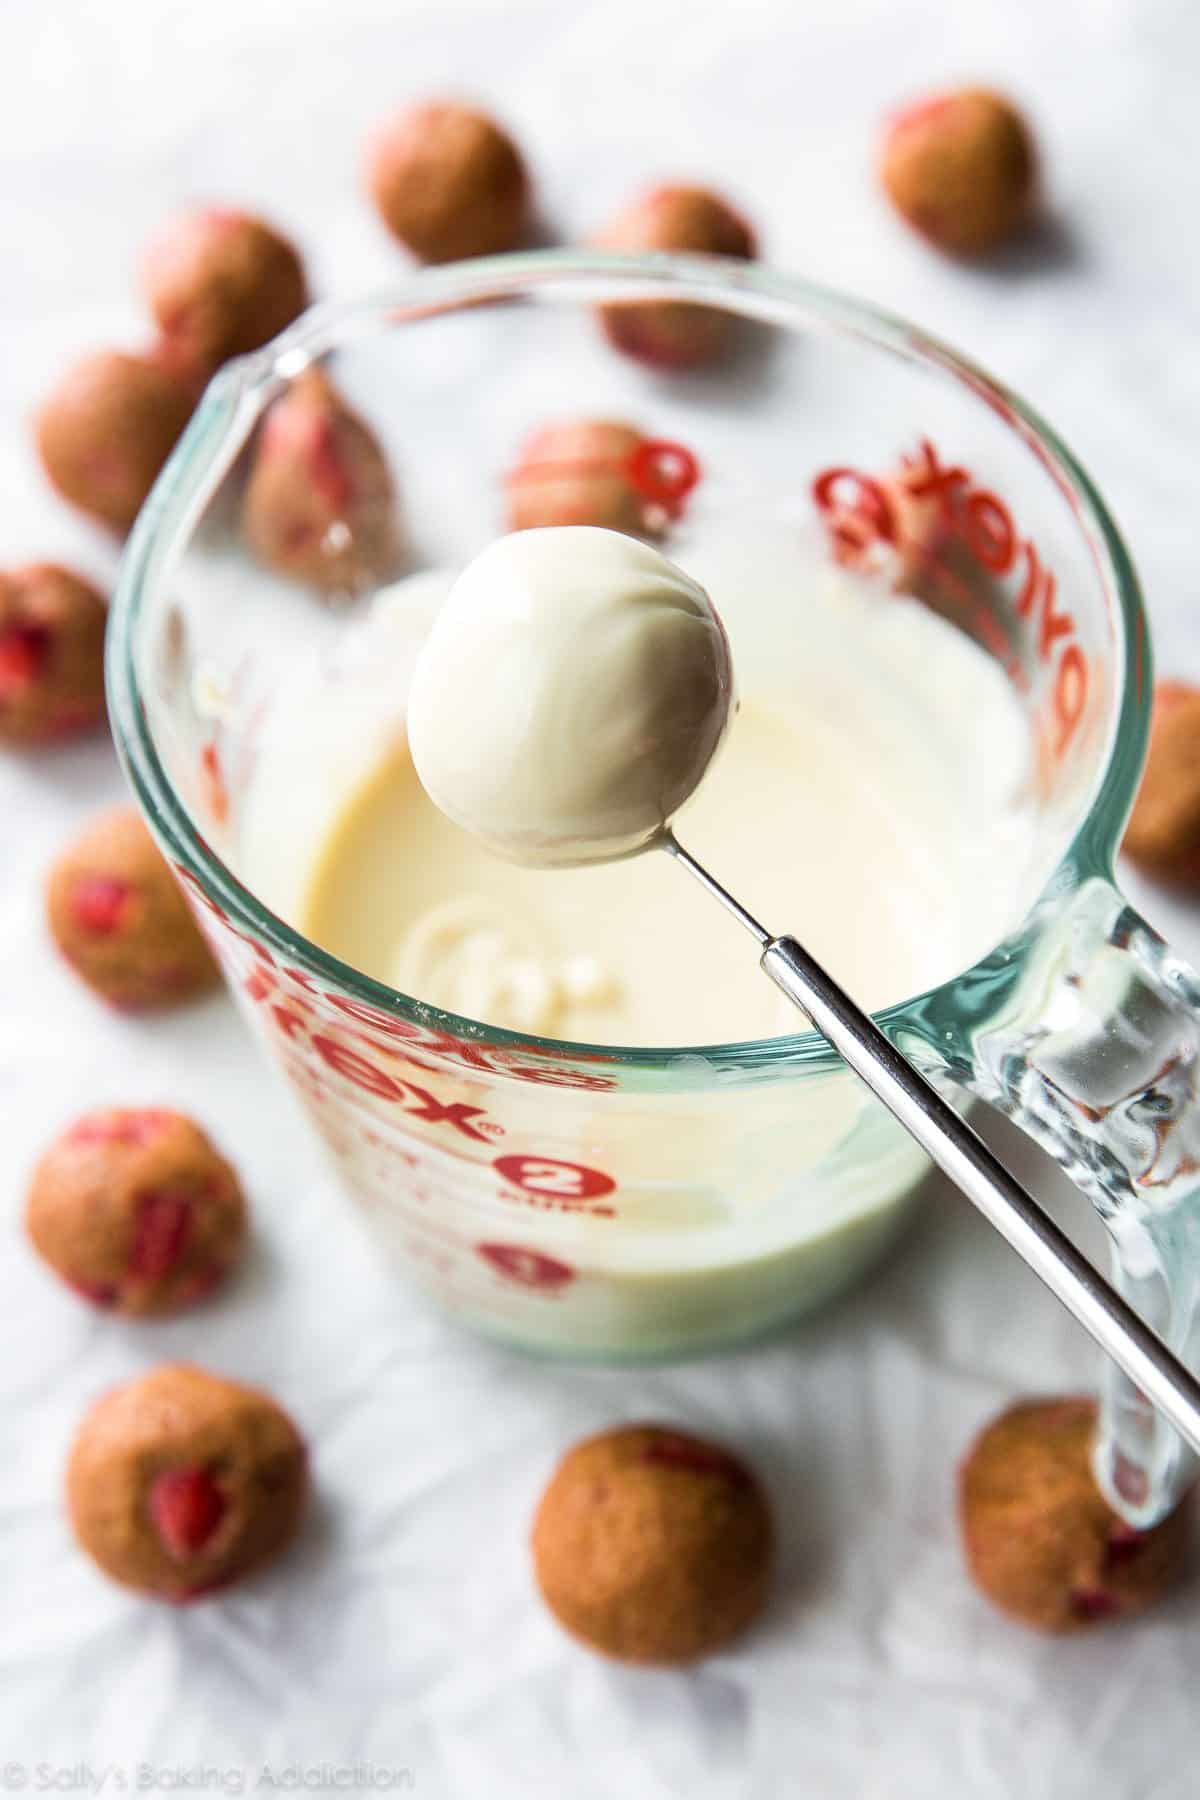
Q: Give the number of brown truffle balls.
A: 15